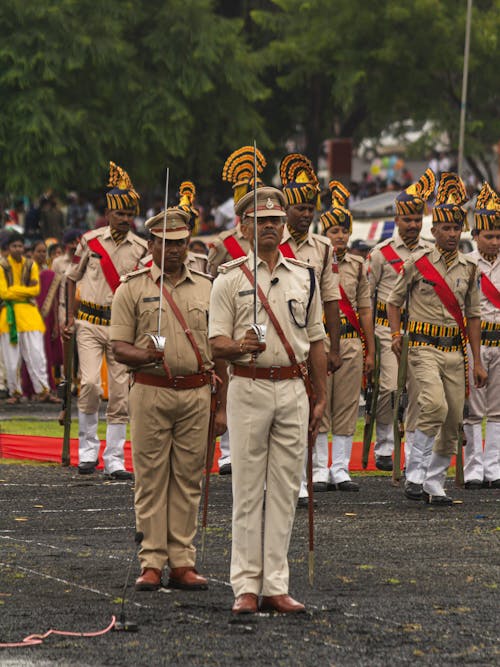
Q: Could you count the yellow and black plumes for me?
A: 8